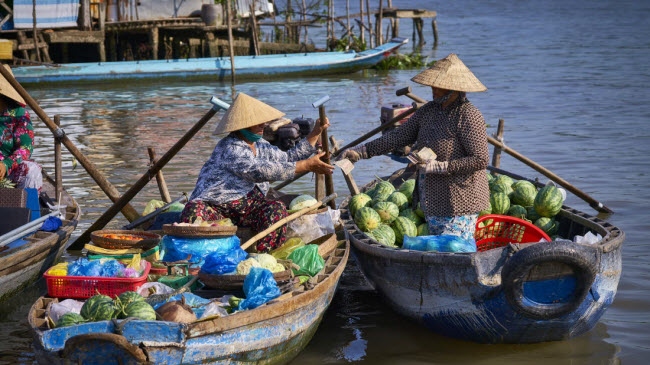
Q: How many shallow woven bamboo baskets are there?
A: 3